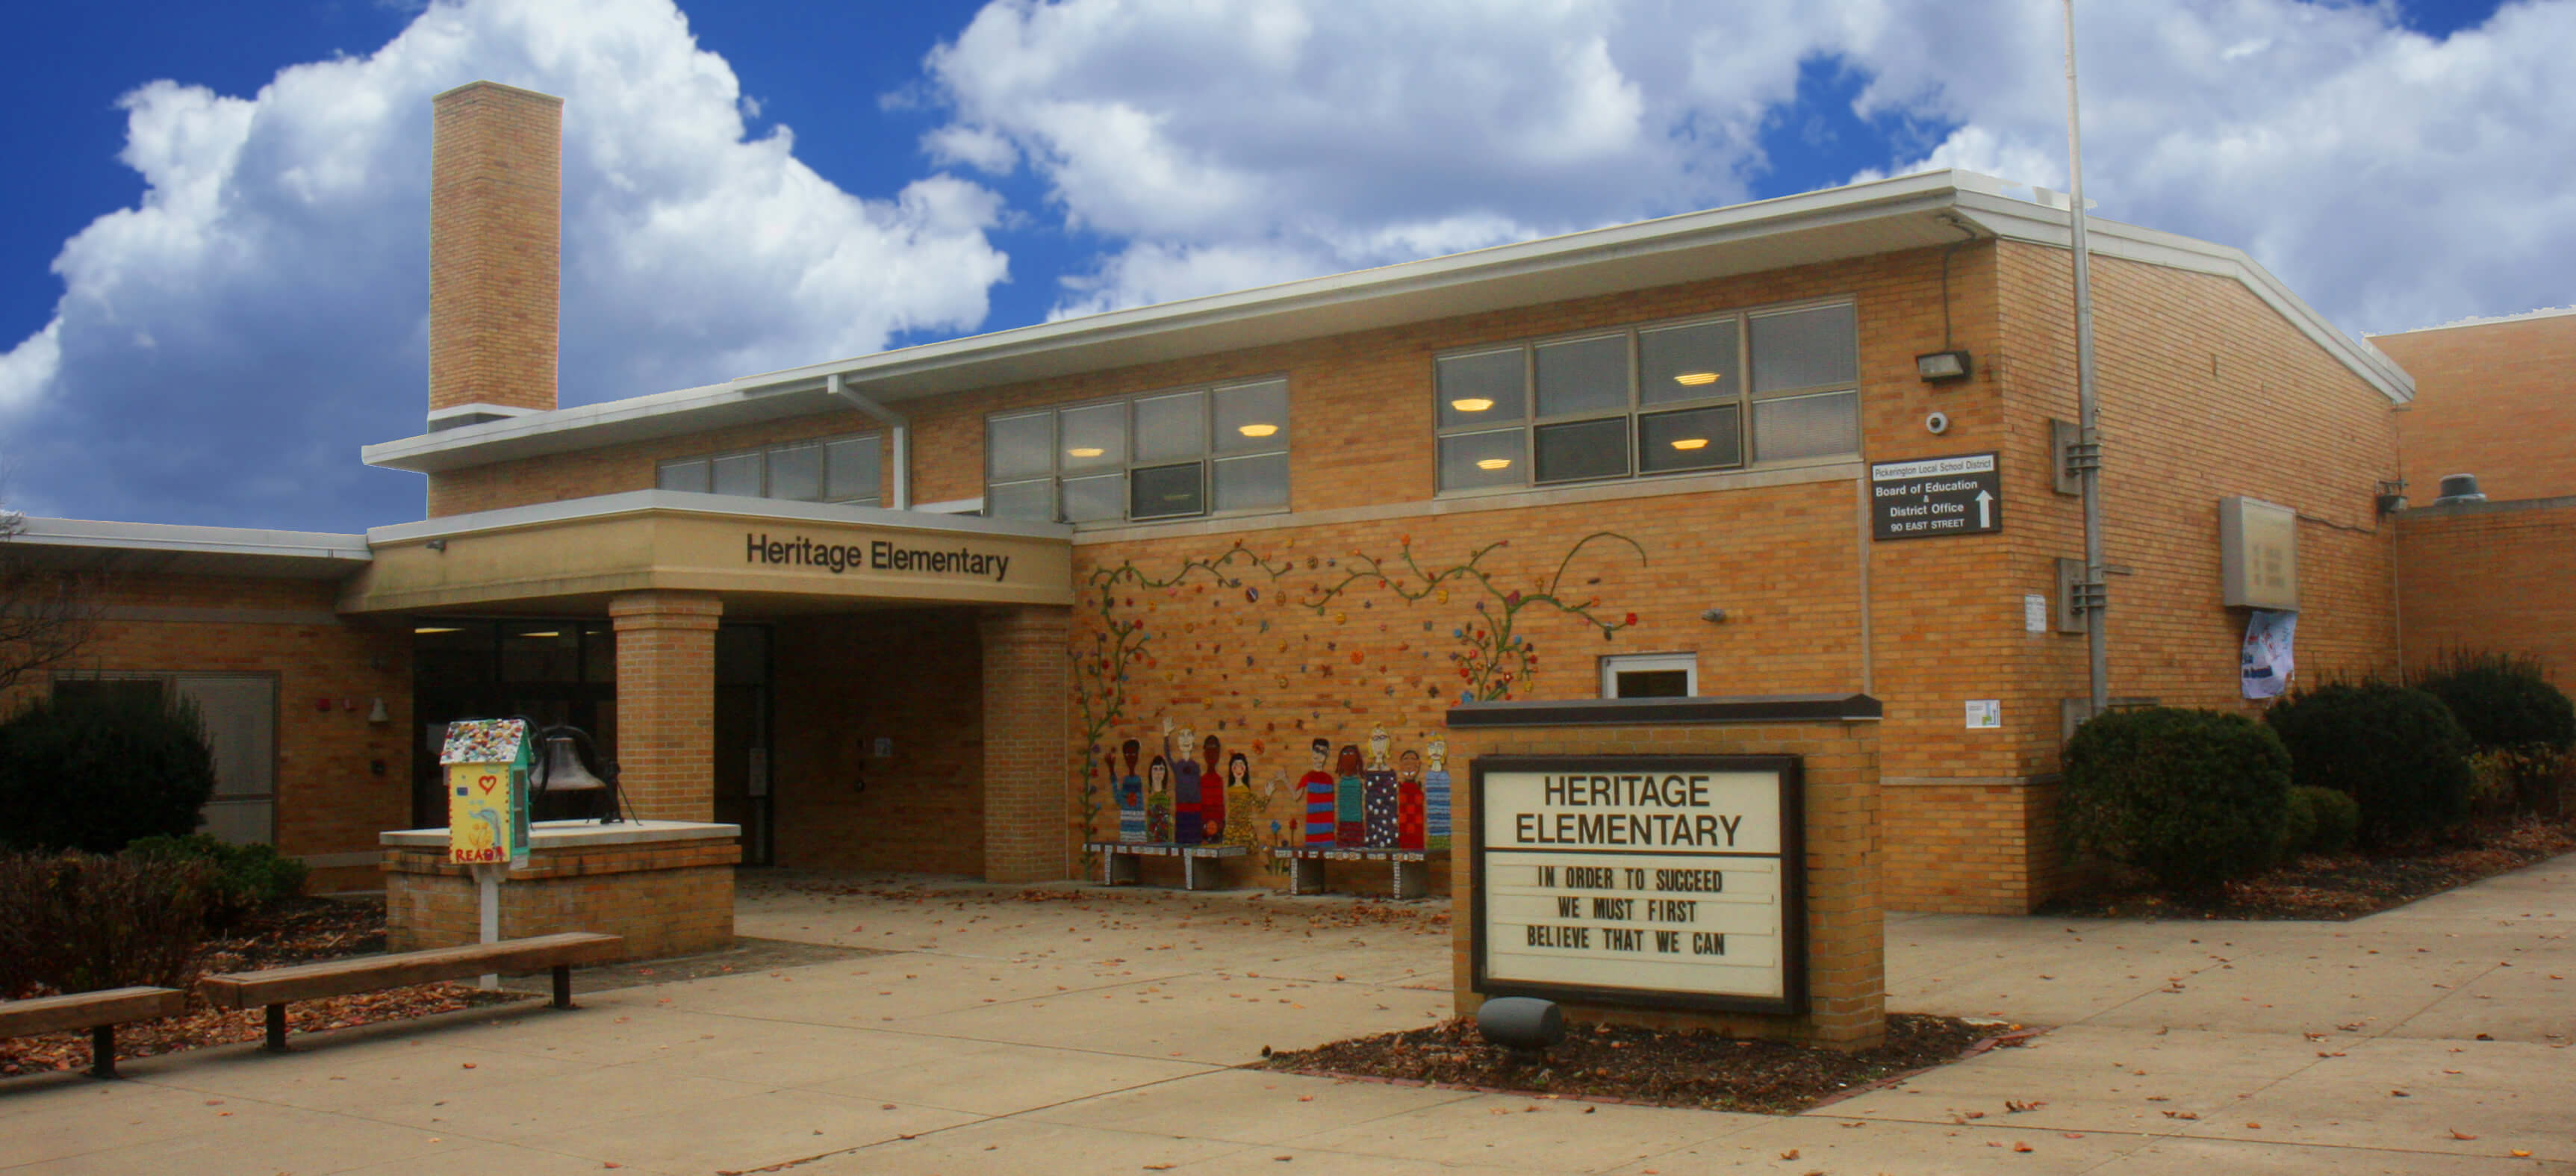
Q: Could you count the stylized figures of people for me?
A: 10